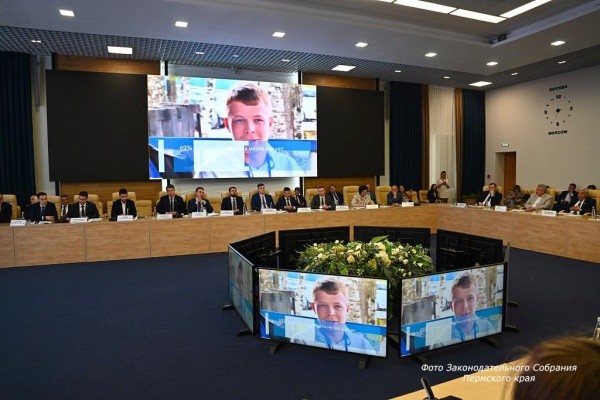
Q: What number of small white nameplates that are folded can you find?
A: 14